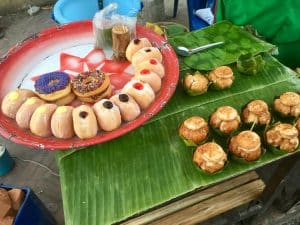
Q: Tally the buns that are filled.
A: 12